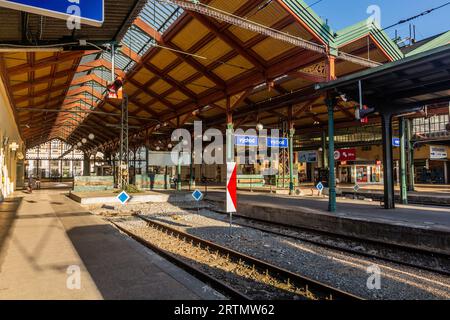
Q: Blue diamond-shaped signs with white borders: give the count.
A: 3